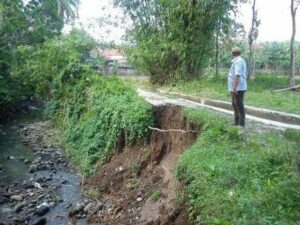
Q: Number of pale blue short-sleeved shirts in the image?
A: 1